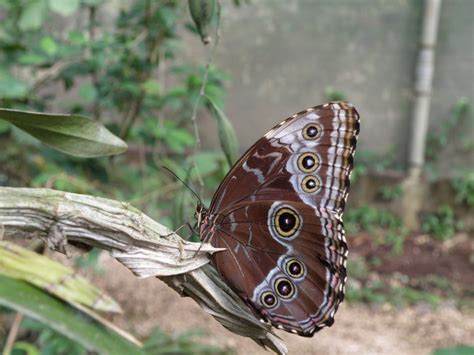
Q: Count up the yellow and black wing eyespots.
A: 7